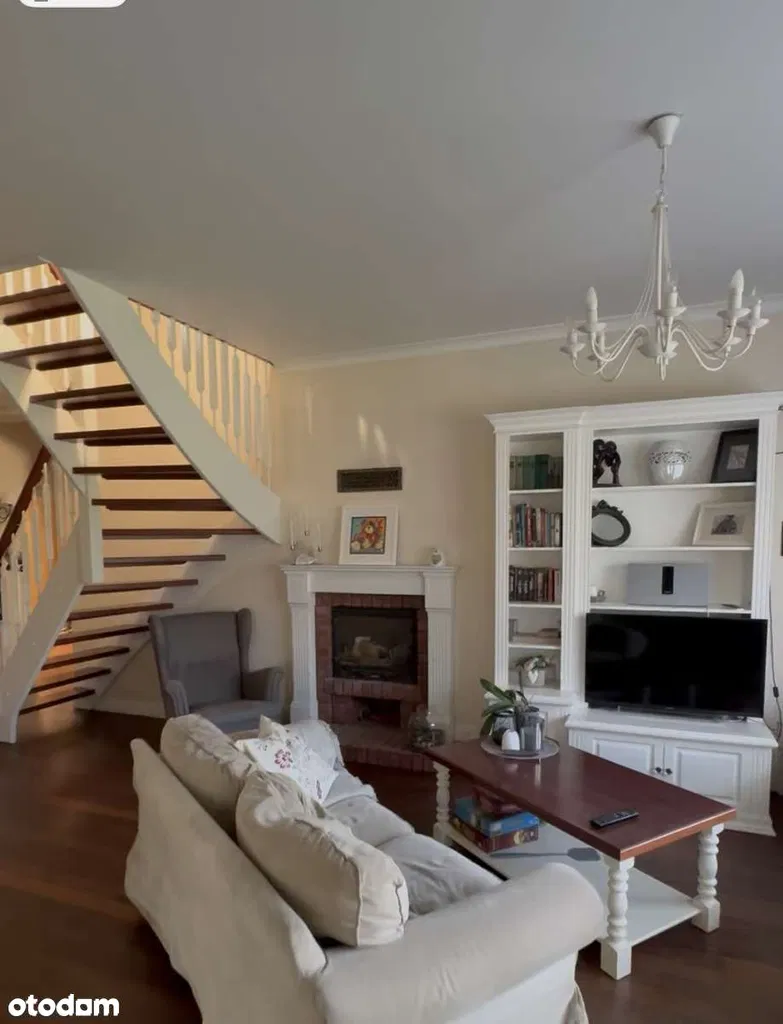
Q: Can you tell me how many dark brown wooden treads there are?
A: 14